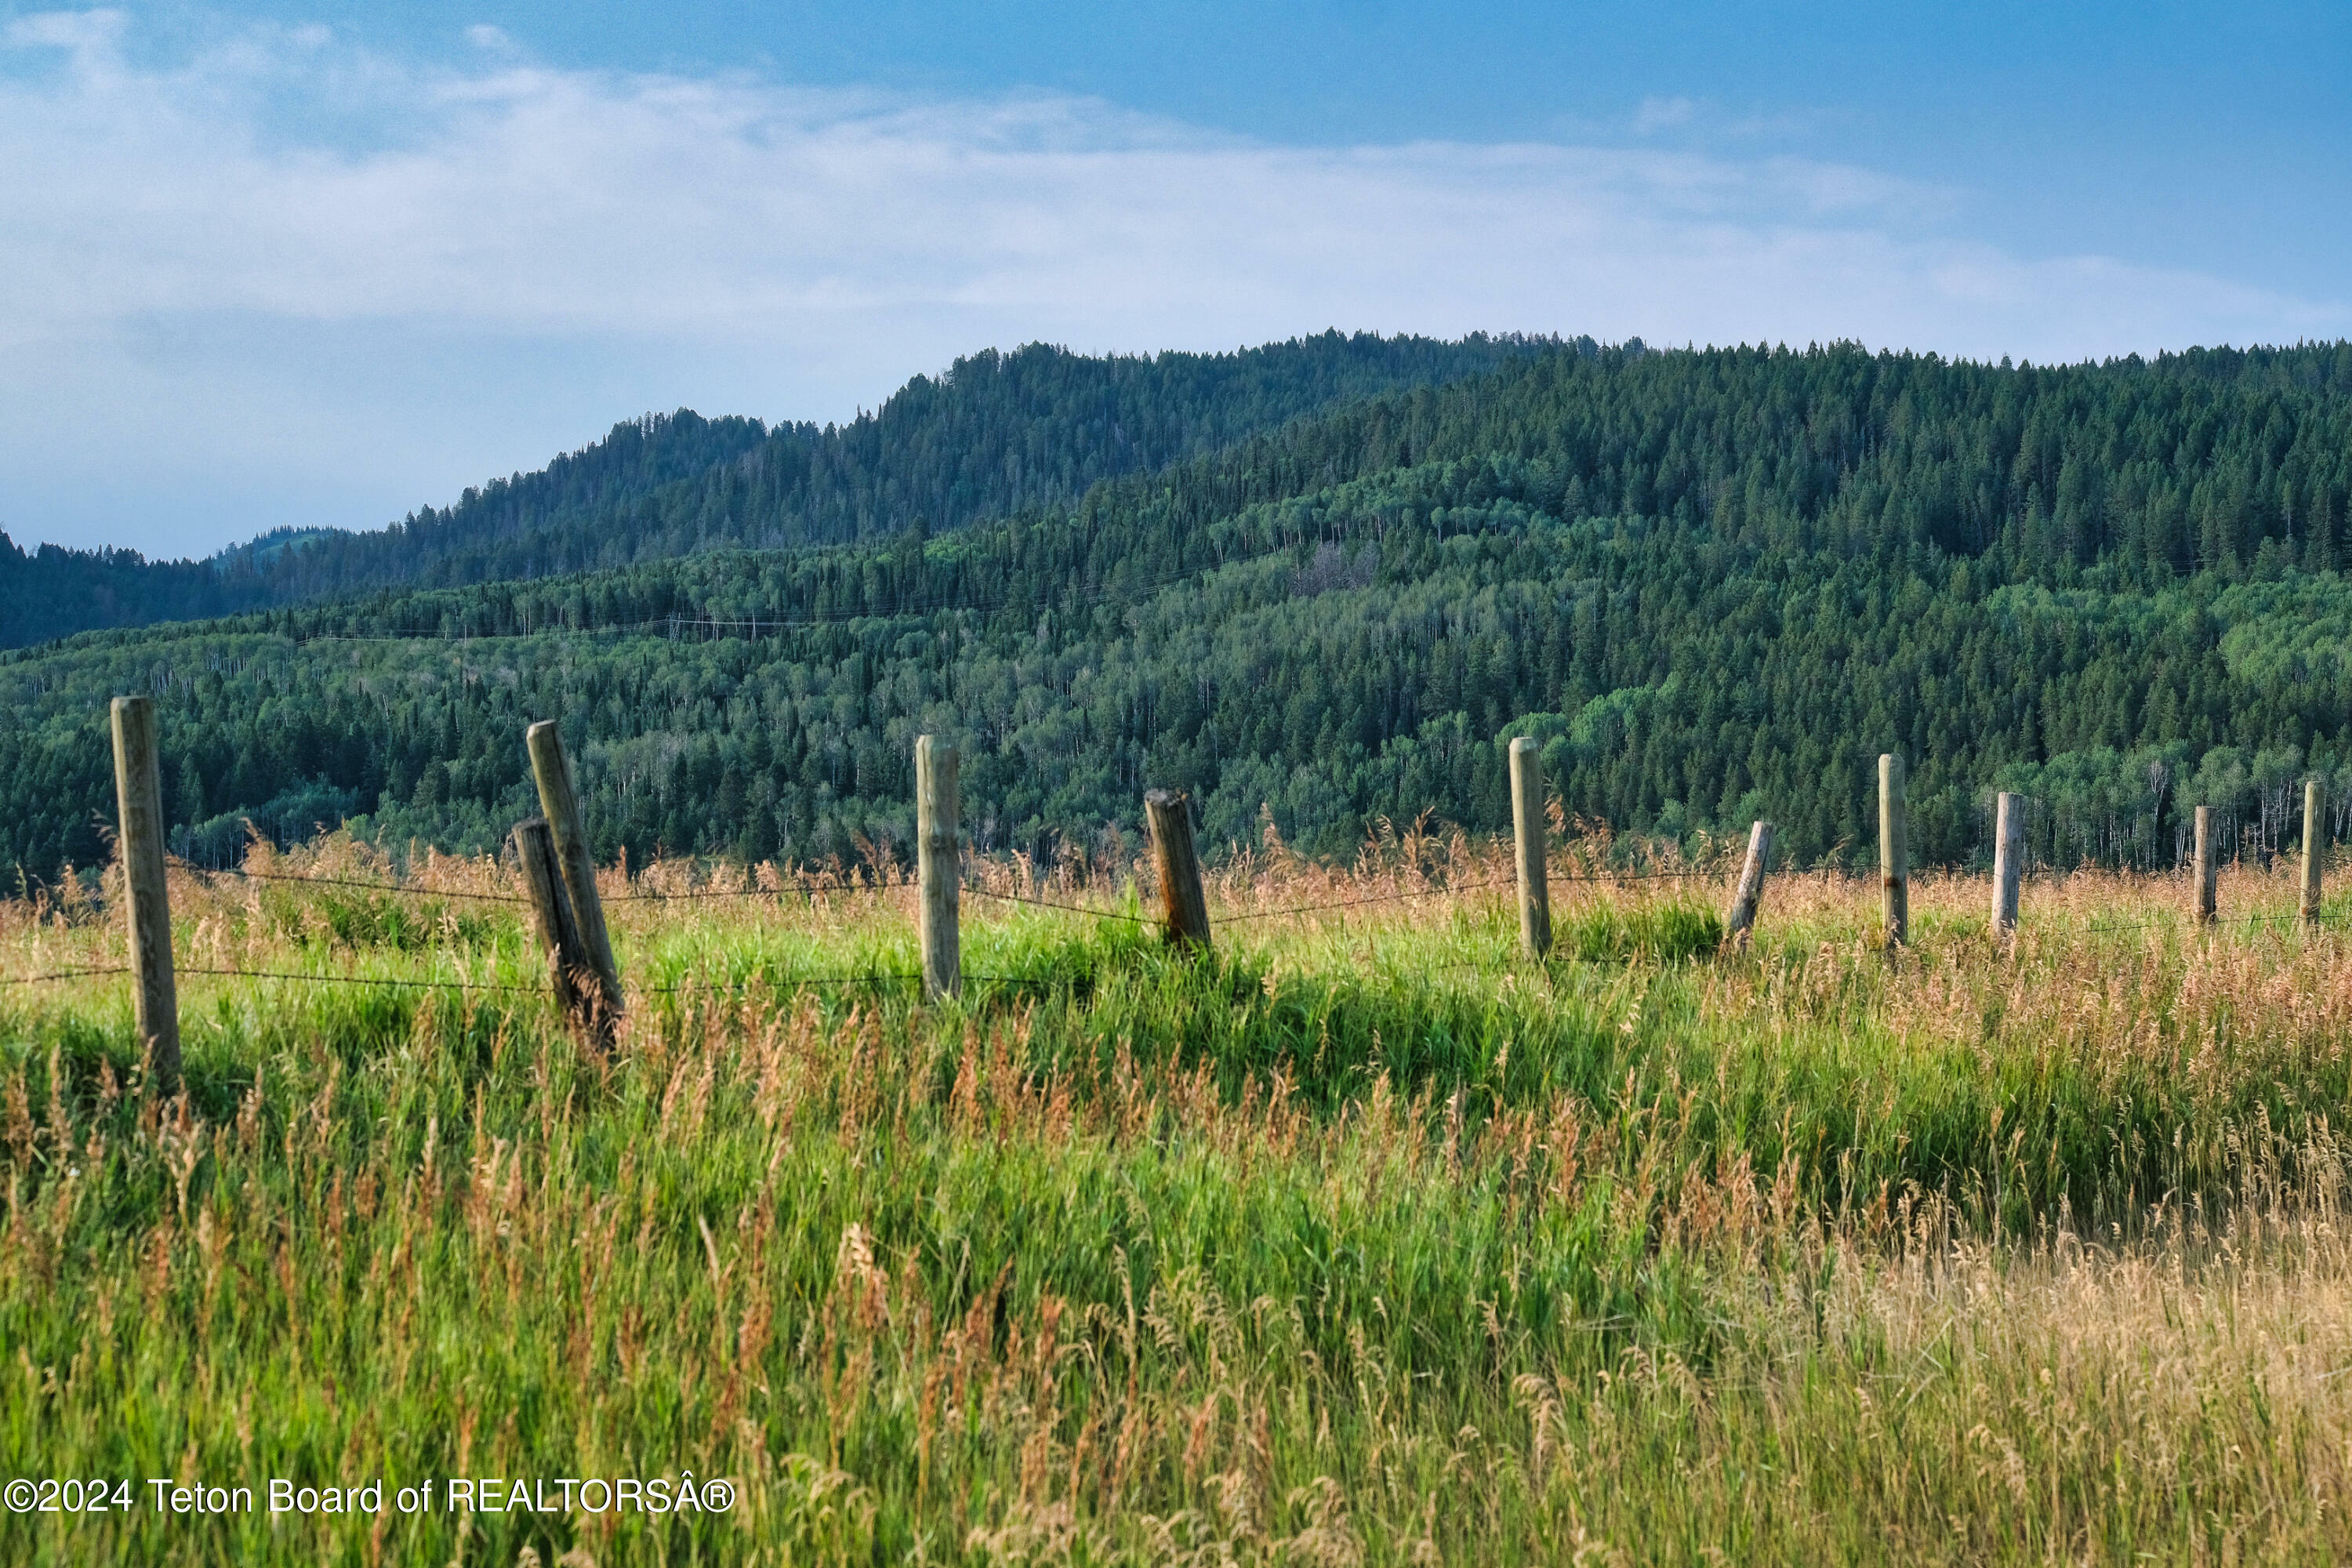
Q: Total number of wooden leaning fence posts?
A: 4